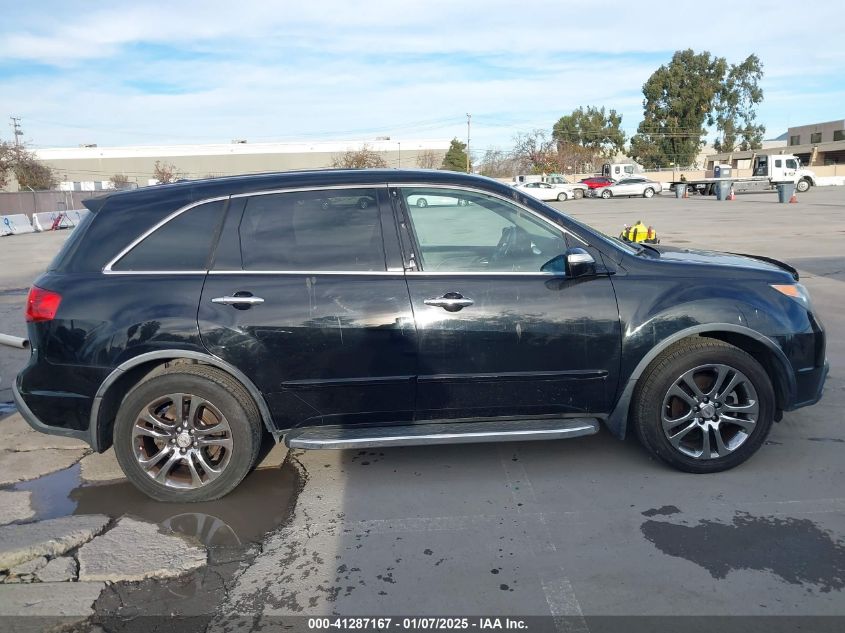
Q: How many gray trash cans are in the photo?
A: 3